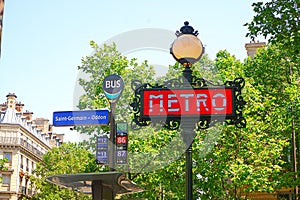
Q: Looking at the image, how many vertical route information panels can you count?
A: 2